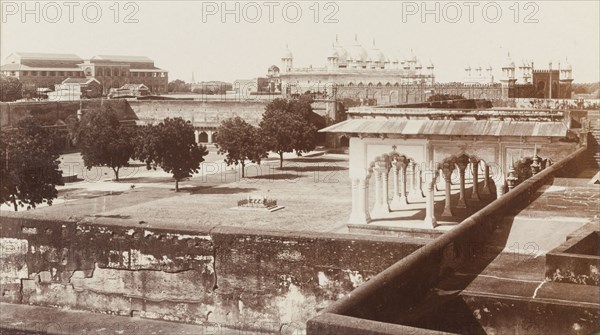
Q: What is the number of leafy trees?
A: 5